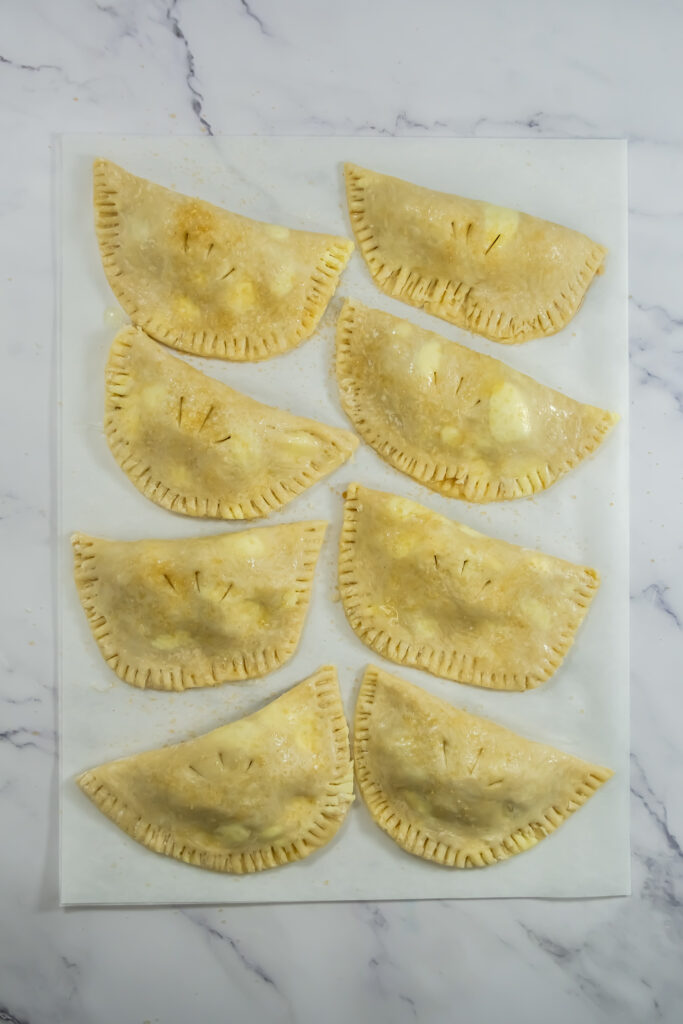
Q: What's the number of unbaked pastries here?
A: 8